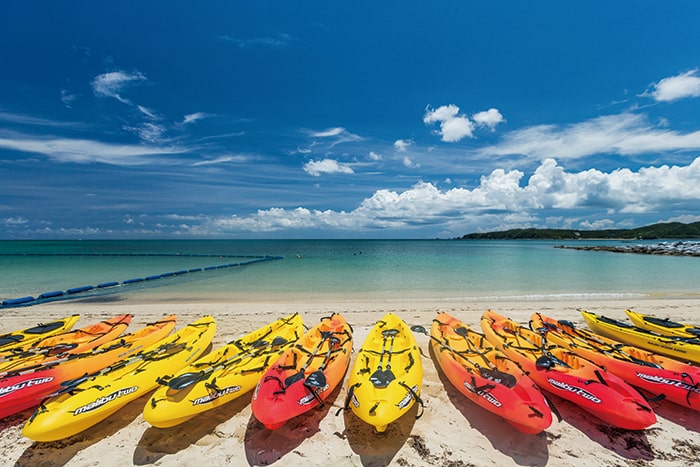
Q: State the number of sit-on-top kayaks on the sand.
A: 12